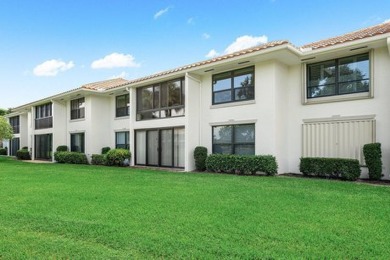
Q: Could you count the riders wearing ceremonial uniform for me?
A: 0